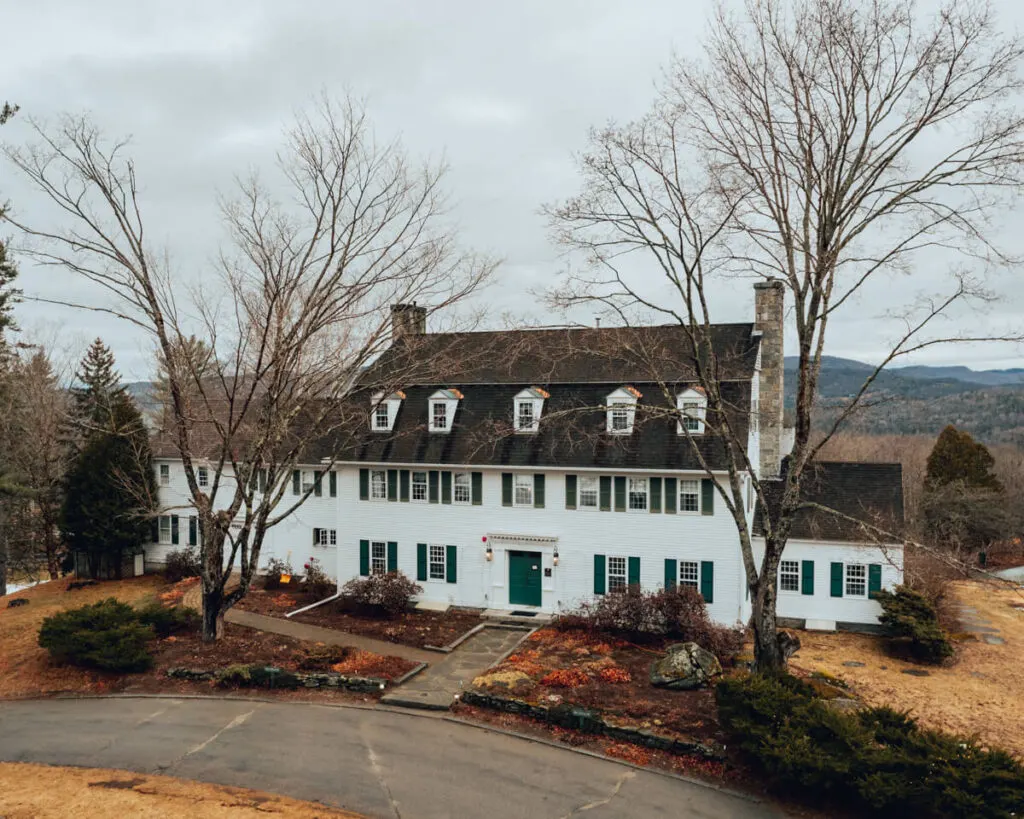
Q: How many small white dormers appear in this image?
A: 5